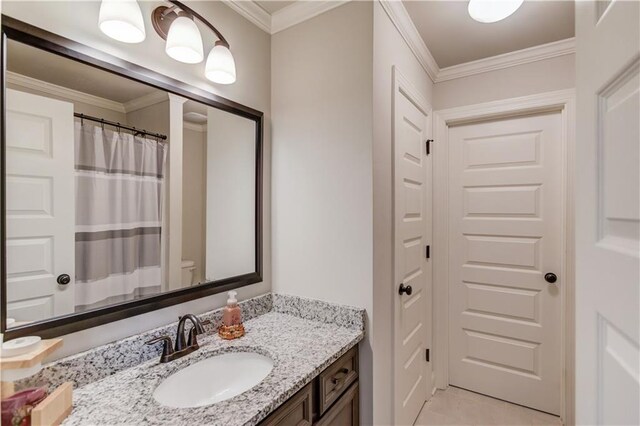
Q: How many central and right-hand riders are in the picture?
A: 0